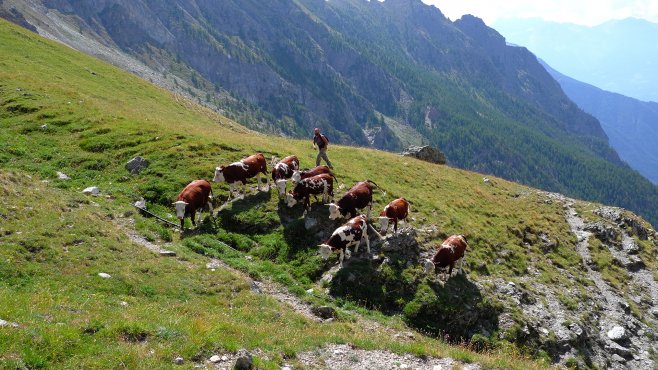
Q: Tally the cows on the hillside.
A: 9